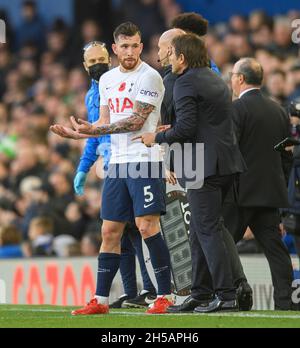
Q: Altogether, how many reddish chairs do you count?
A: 0